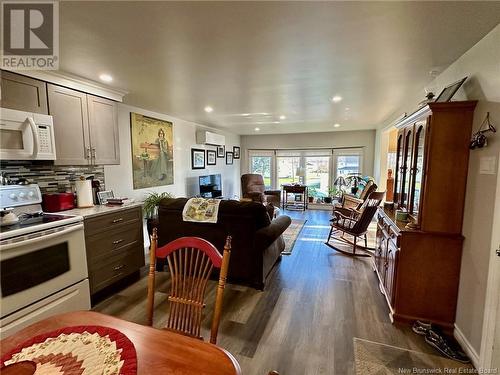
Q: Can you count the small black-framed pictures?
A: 5